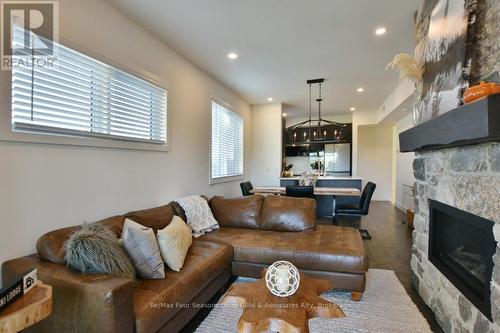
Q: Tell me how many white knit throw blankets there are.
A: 1